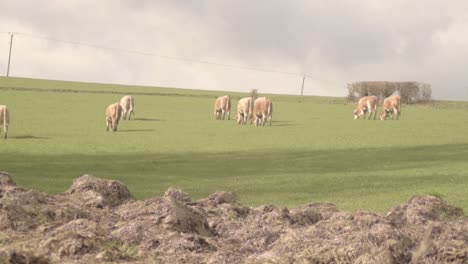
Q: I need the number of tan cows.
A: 8